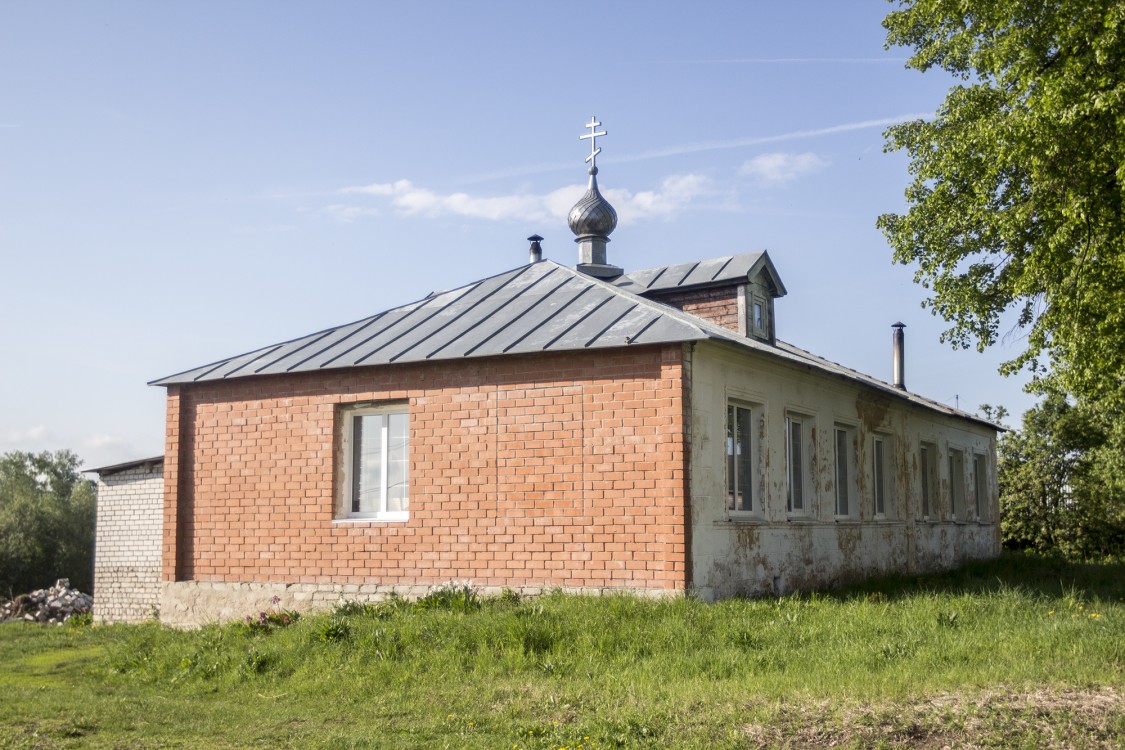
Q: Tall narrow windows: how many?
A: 7